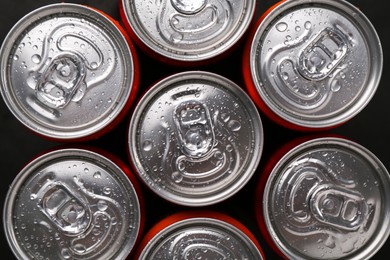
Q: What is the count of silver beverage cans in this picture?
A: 7